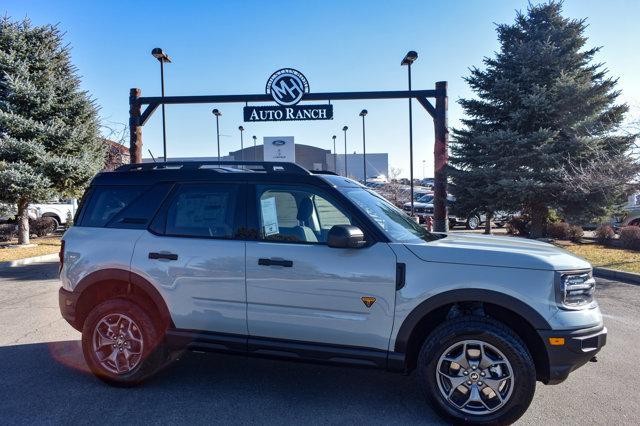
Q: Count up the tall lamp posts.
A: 8